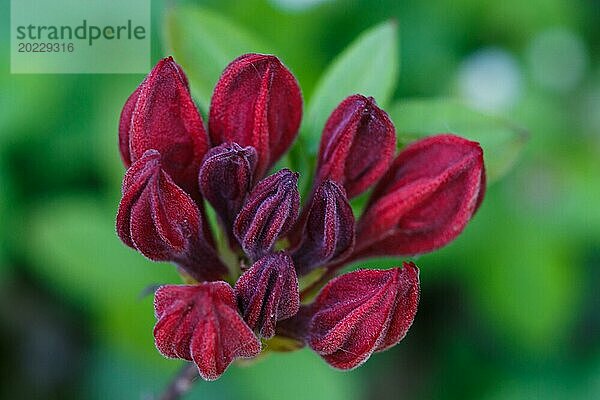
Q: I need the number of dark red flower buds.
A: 11